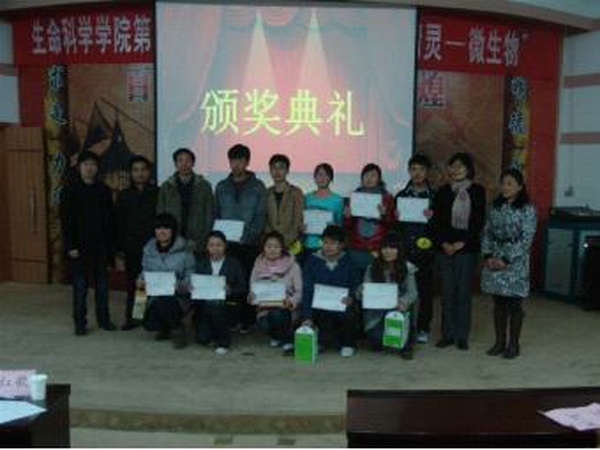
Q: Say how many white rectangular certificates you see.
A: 9